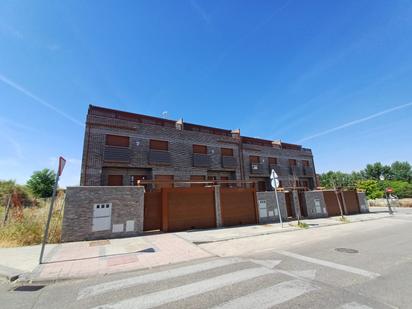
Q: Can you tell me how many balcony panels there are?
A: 8